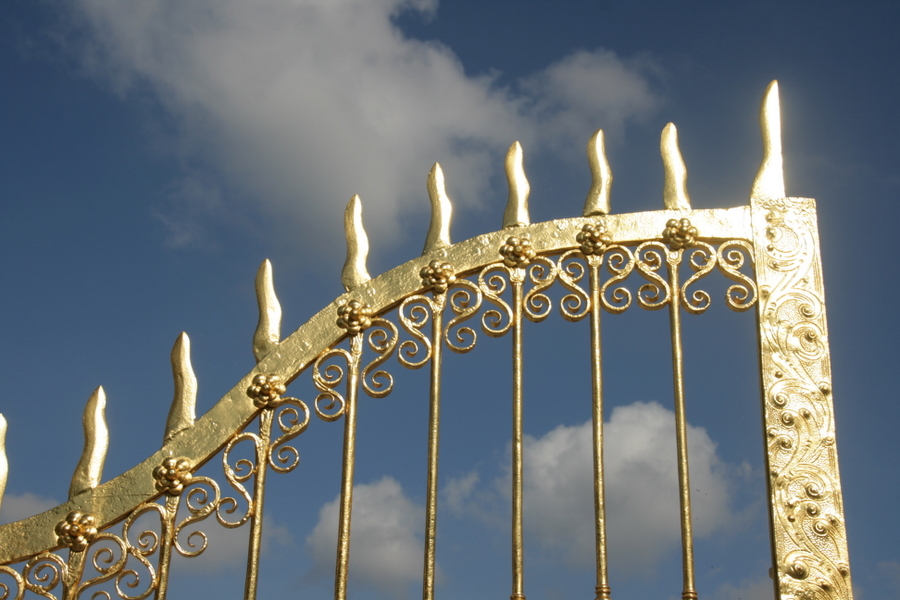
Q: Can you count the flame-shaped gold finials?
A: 10